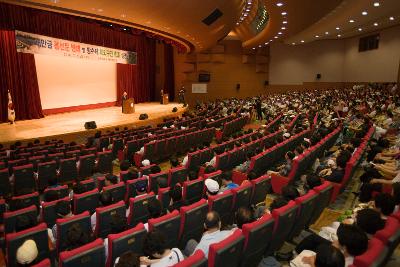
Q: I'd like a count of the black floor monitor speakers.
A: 3